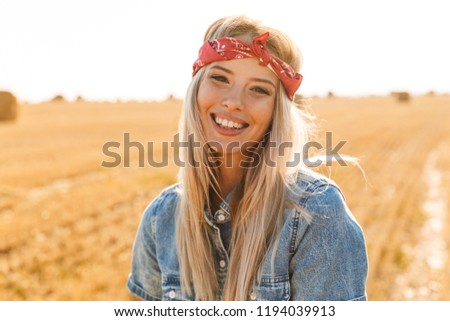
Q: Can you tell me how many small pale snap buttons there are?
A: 4